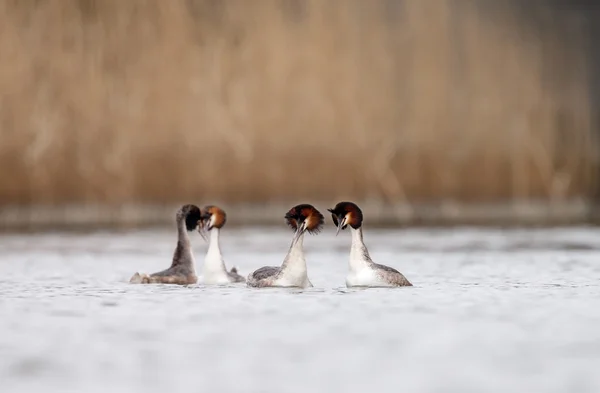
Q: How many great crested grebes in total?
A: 4